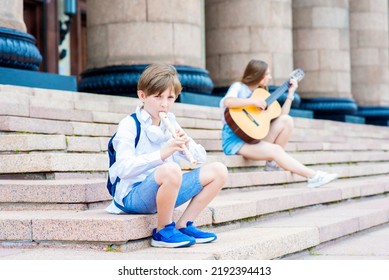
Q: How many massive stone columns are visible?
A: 5